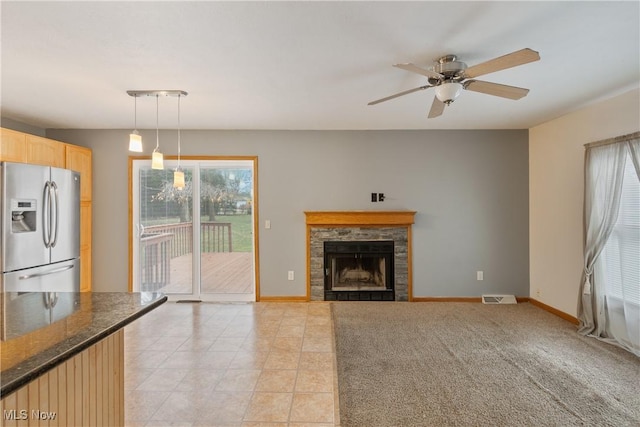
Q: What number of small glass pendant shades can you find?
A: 3